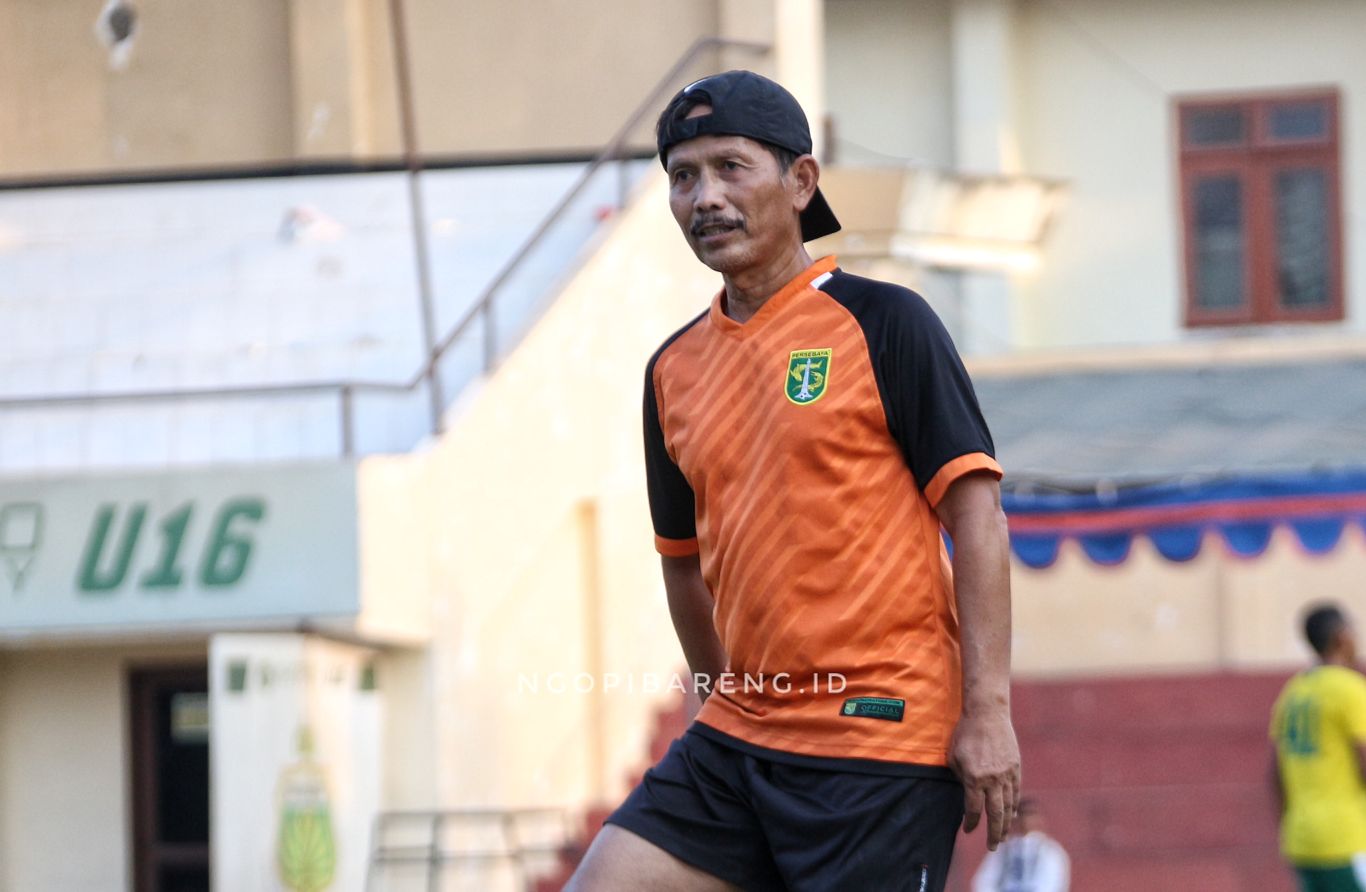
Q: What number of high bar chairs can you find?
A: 0